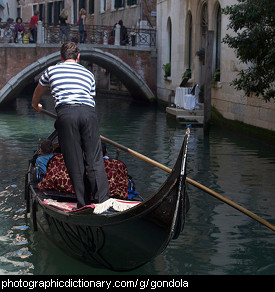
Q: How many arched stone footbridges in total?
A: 1